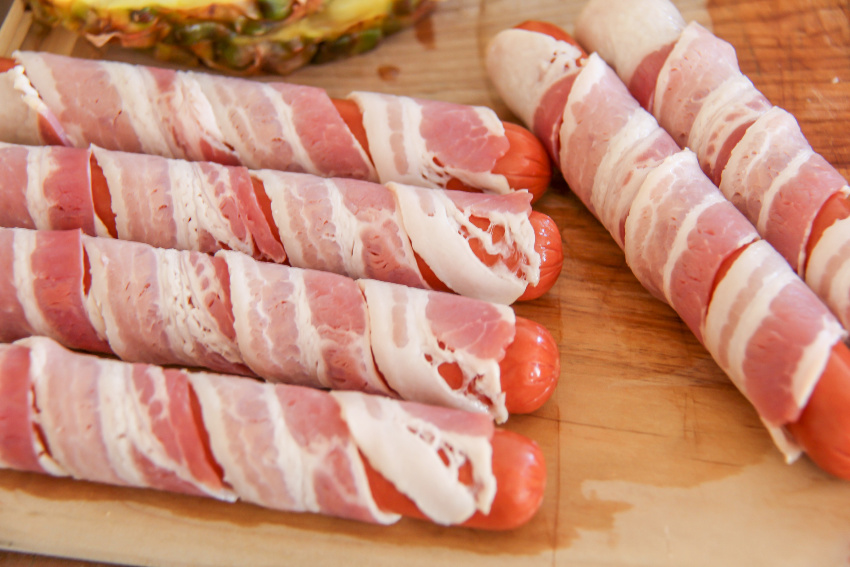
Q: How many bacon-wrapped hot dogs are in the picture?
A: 6